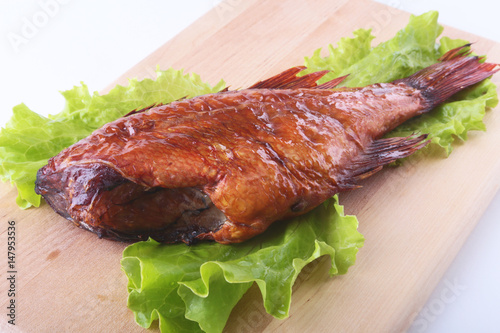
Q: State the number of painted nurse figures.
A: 0